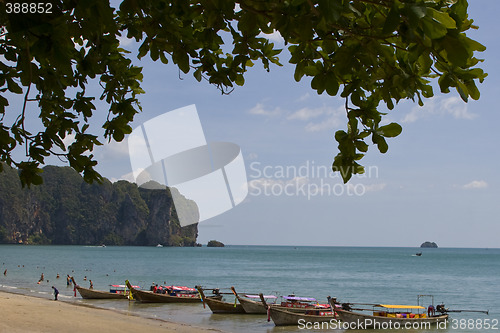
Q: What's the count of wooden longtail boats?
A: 6